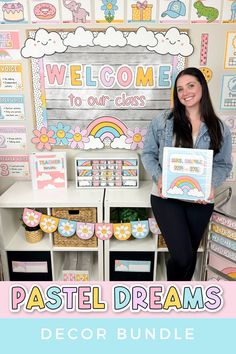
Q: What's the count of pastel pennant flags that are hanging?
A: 8